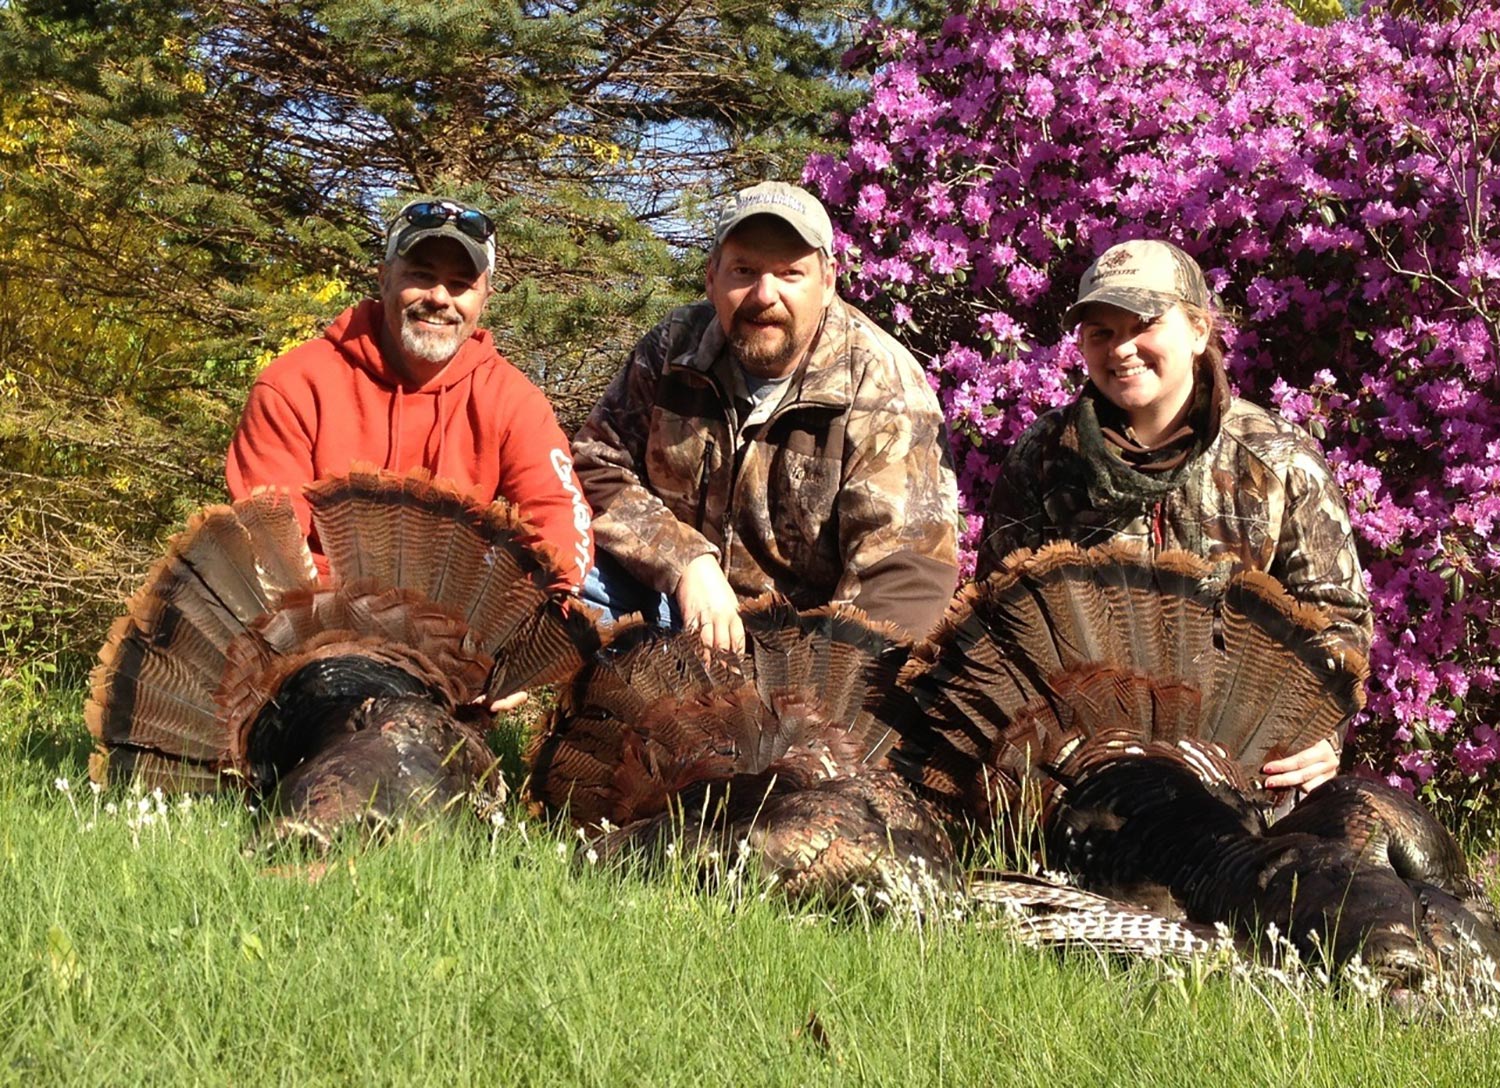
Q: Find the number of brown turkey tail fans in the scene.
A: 3